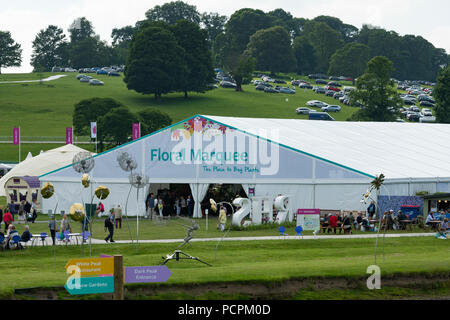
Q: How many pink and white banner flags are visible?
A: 4